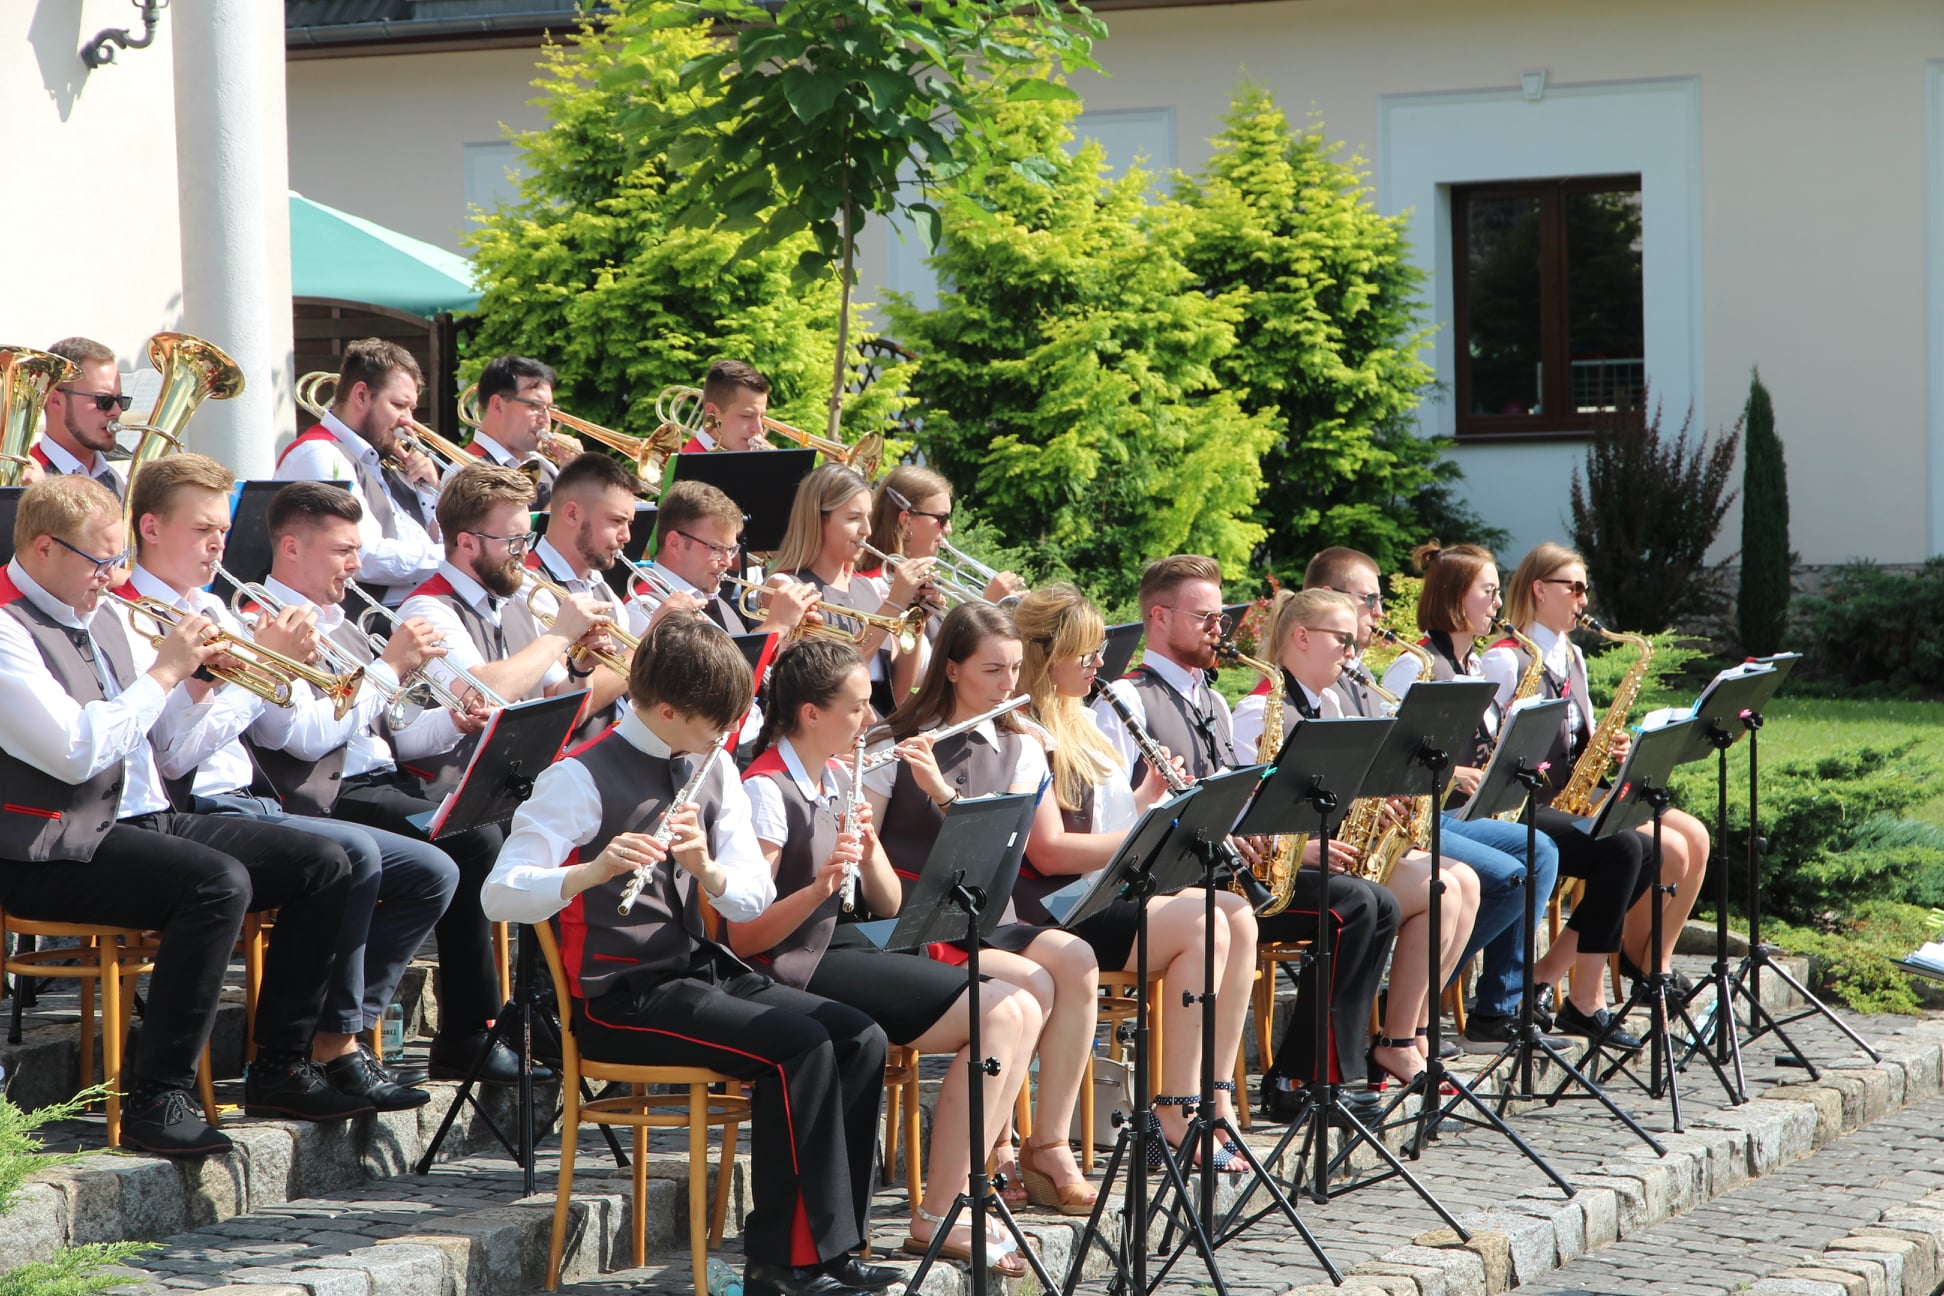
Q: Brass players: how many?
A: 12